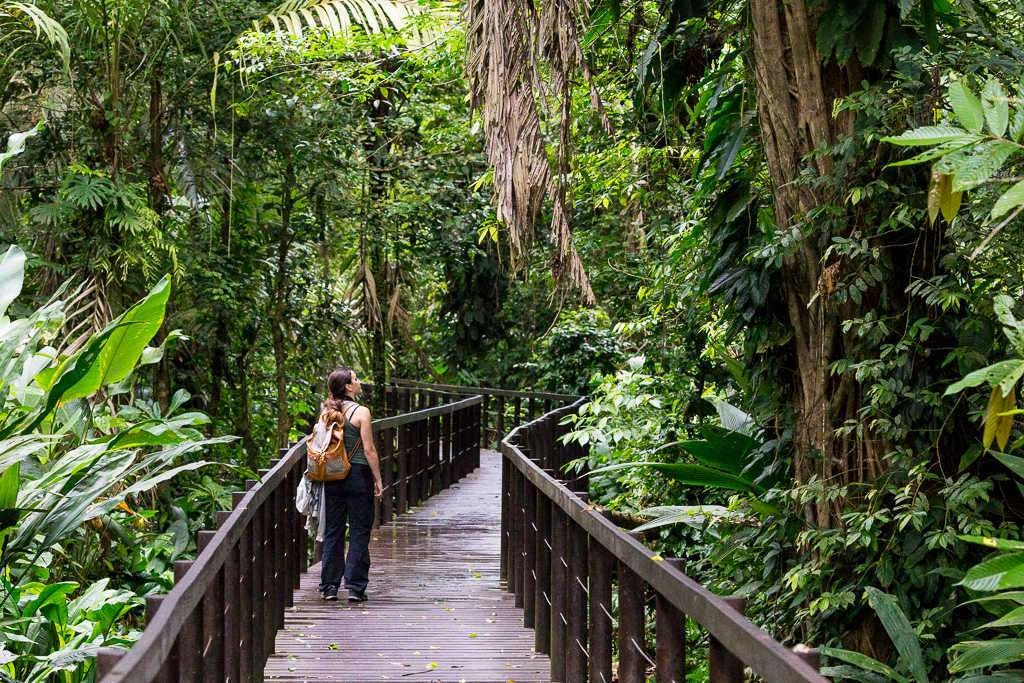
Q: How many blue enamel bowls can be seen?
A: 0